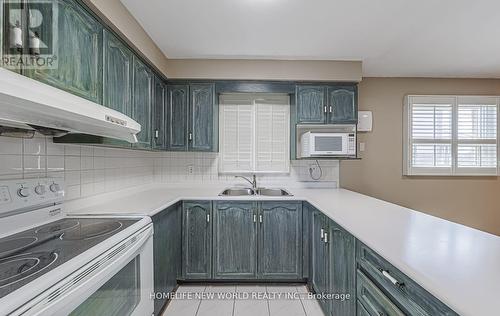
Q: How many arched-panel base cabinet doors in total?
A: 5